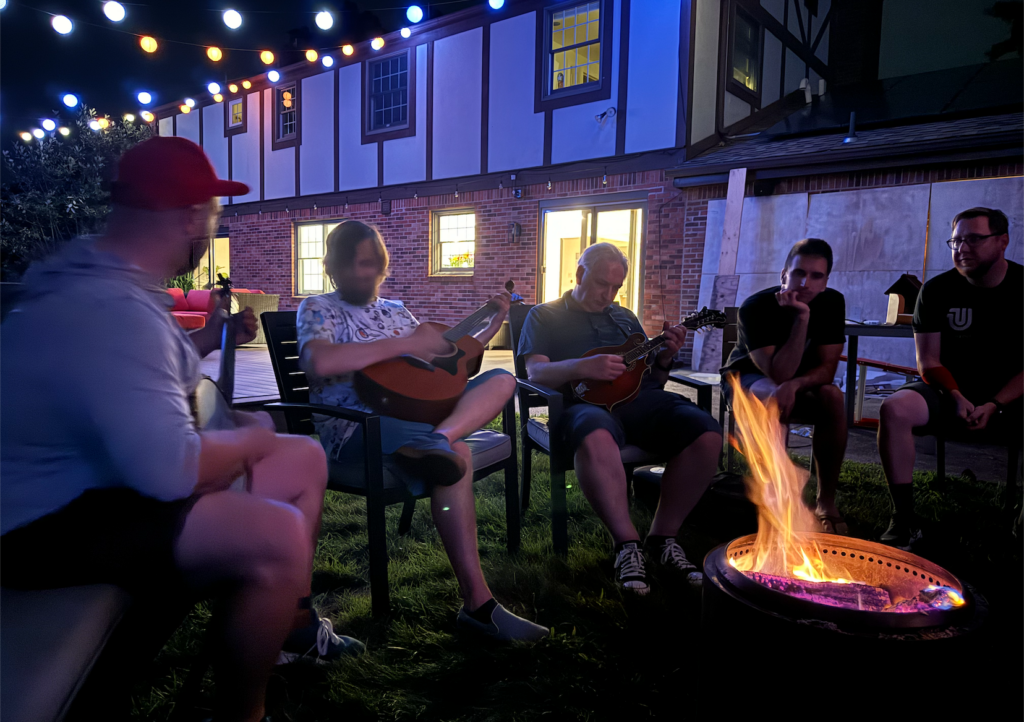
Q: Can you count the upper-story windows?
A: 5